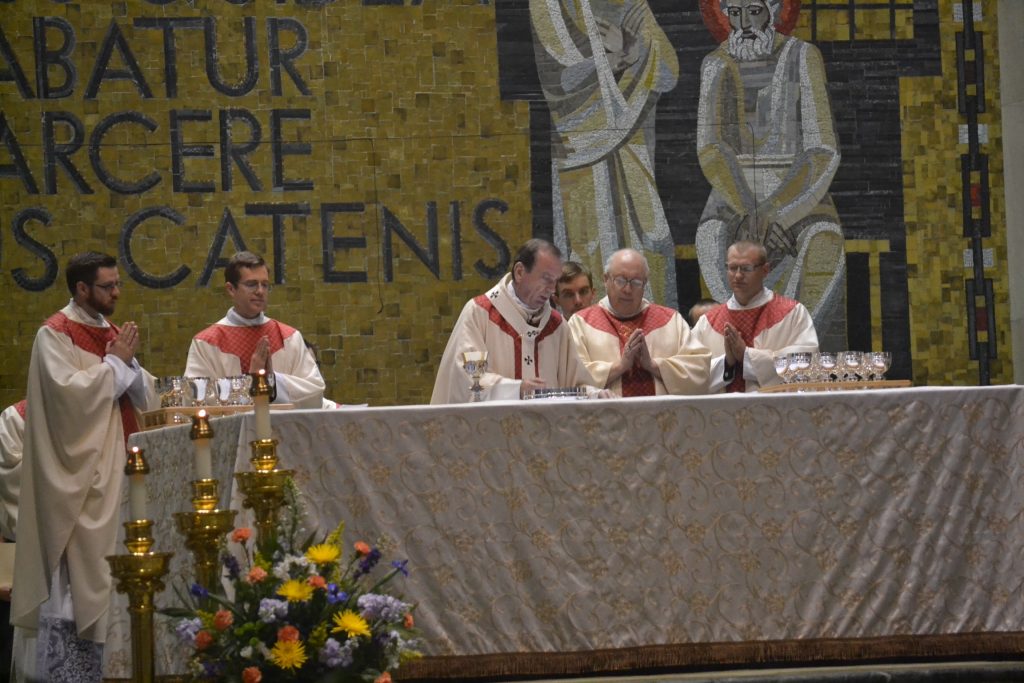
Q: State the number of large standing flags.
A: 0